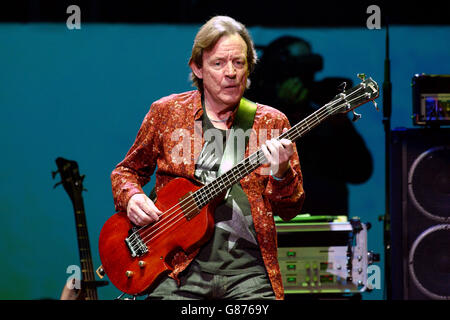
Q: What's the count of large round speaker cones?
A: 2